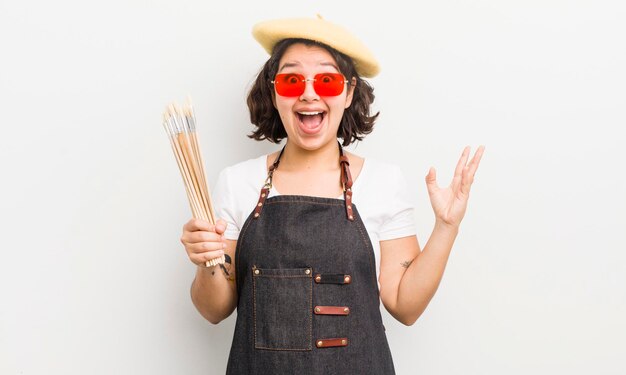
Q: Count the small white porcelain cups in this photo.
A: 0